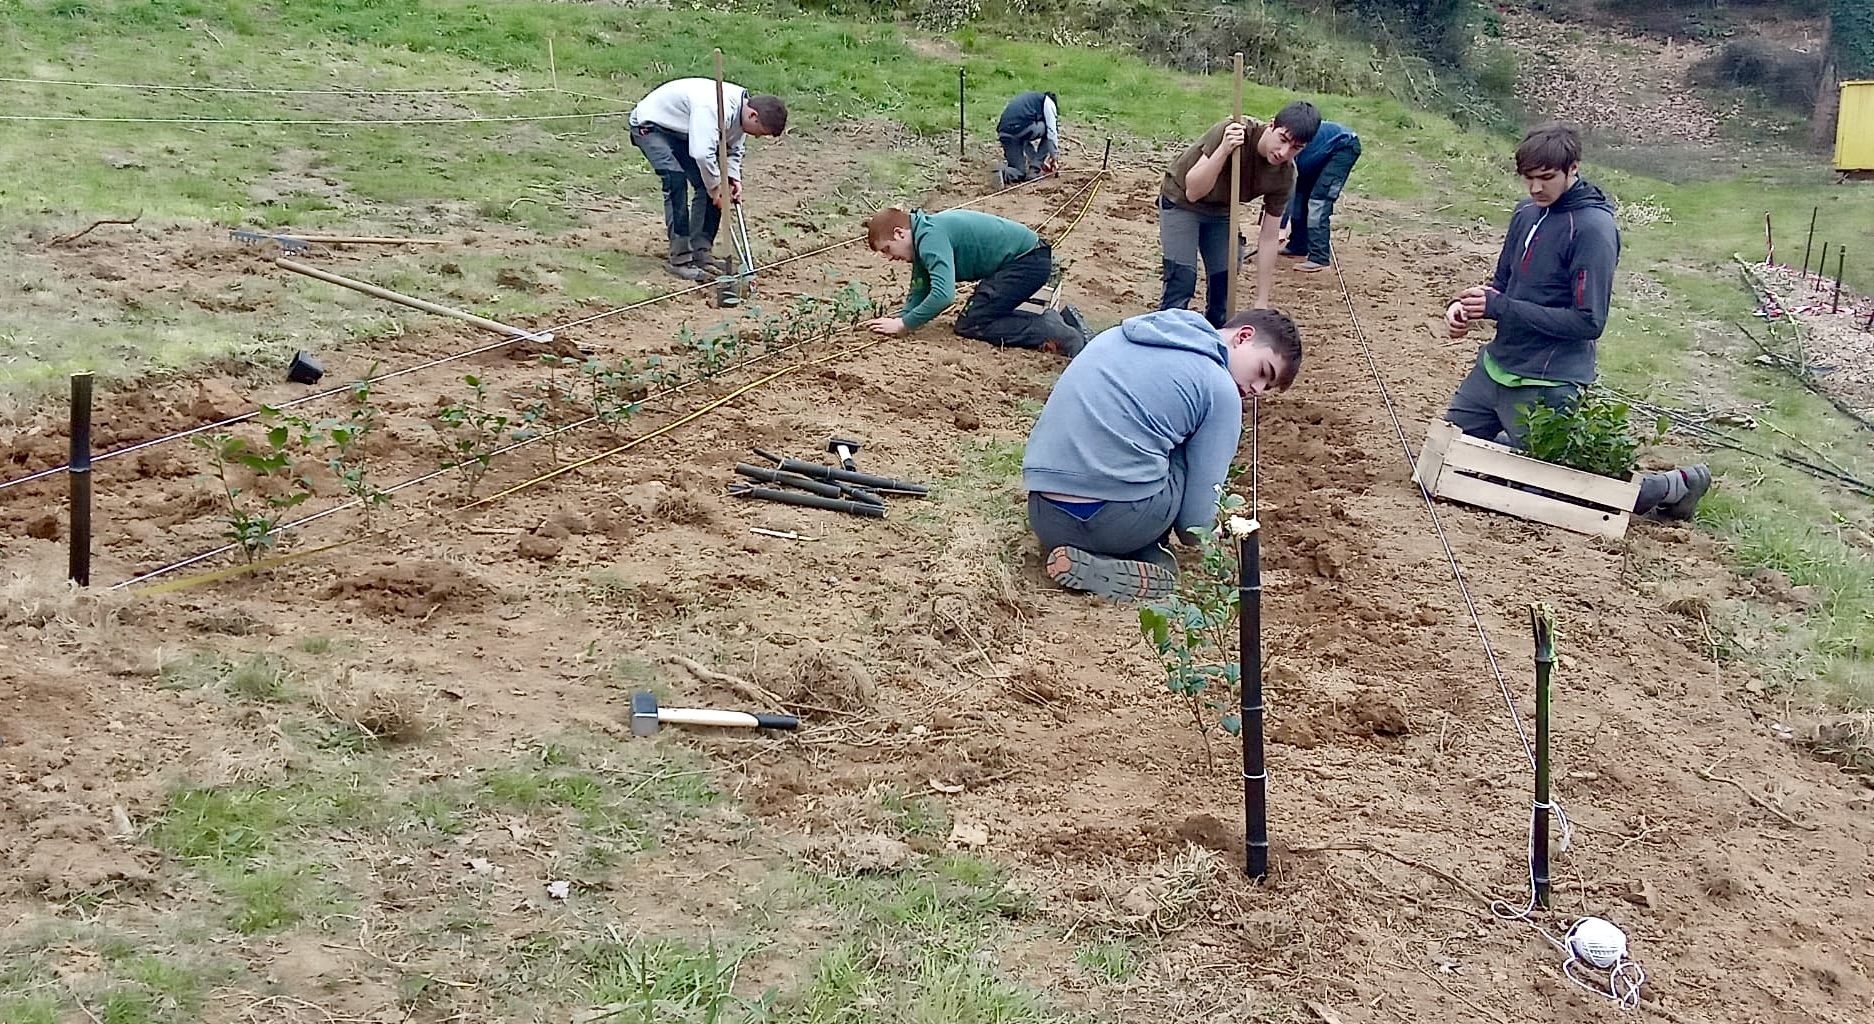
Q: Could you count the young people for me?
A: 7